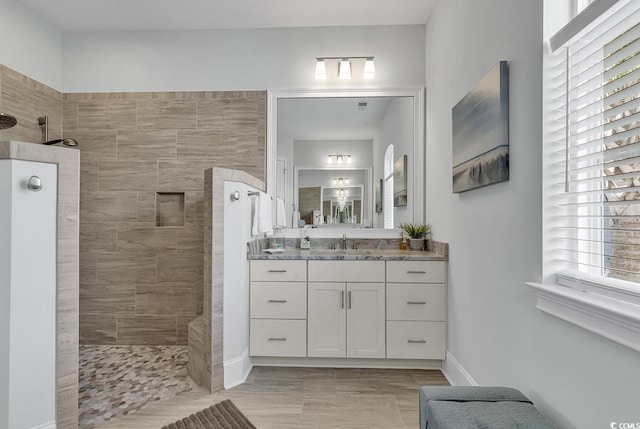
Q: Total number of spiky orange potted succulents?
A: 0